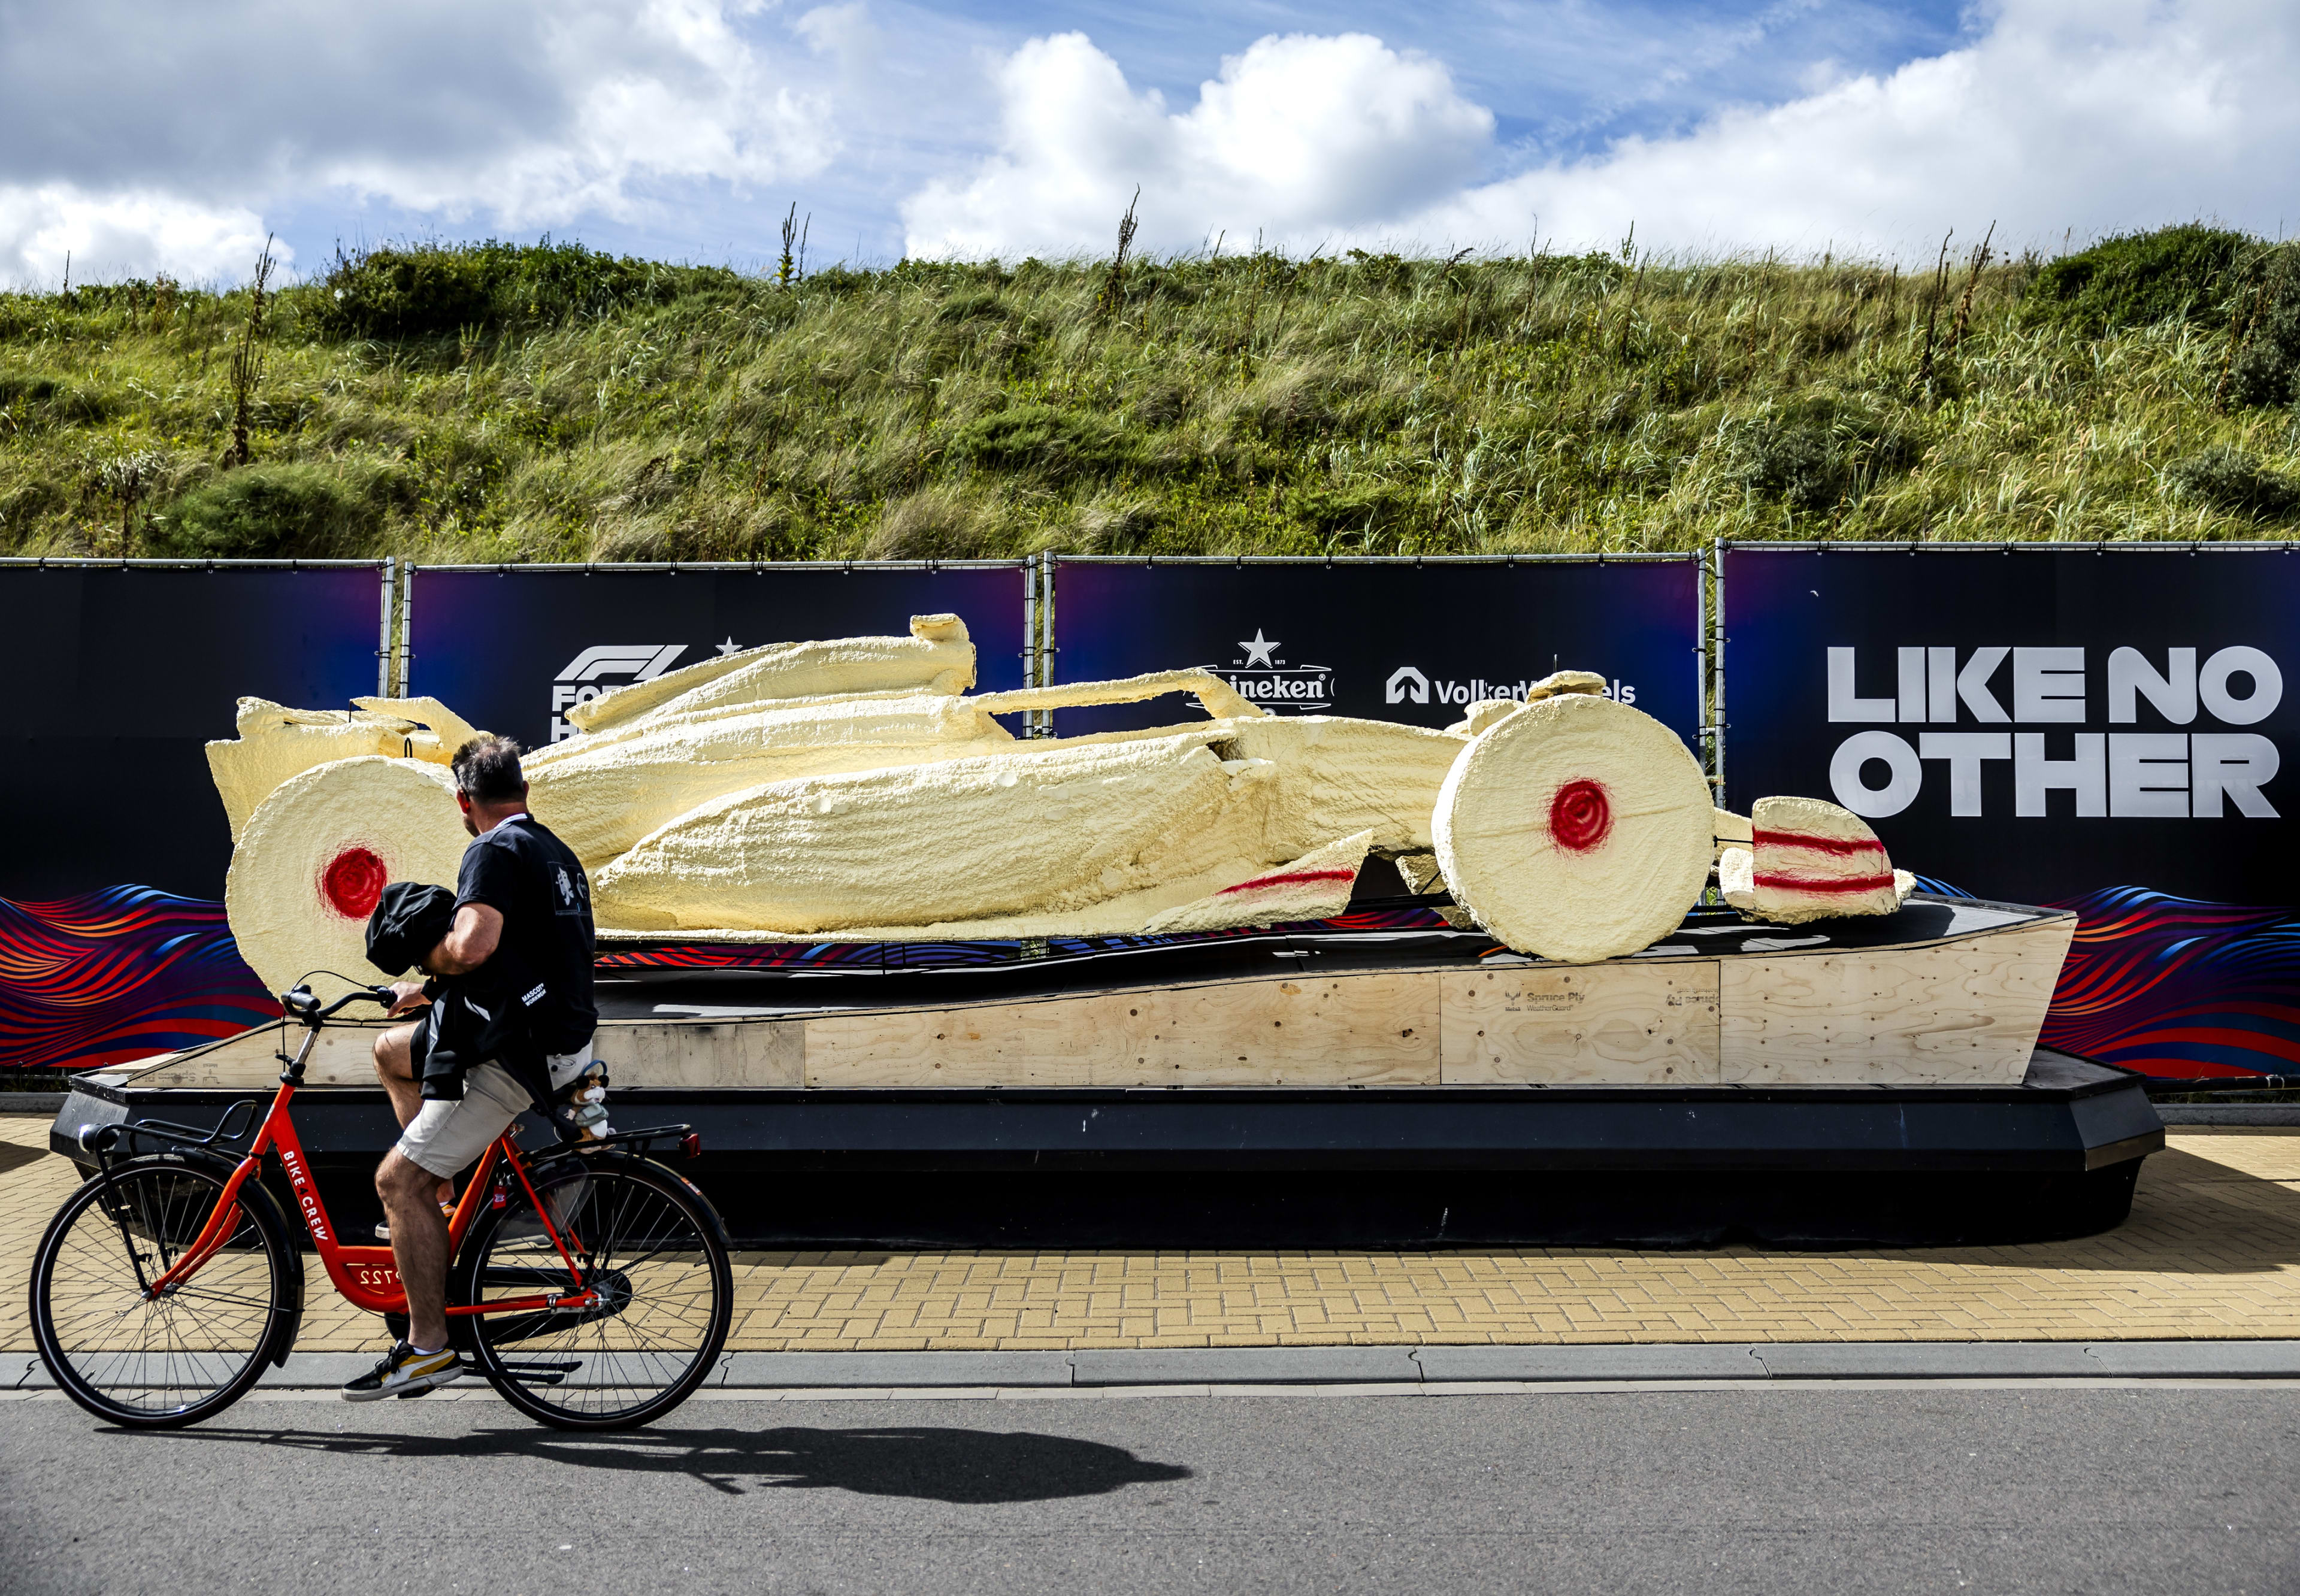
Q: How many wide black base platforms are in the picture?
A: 1